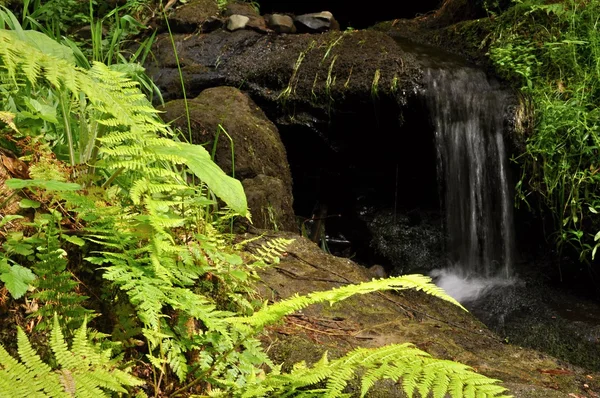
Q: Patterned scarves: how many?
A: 0